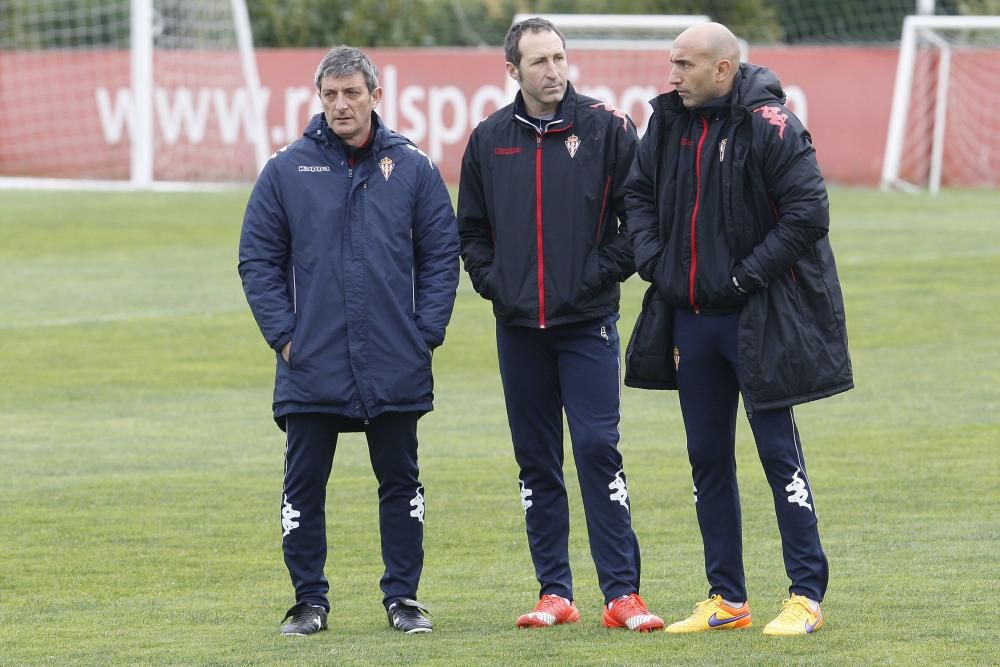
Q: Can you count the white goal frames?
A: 3